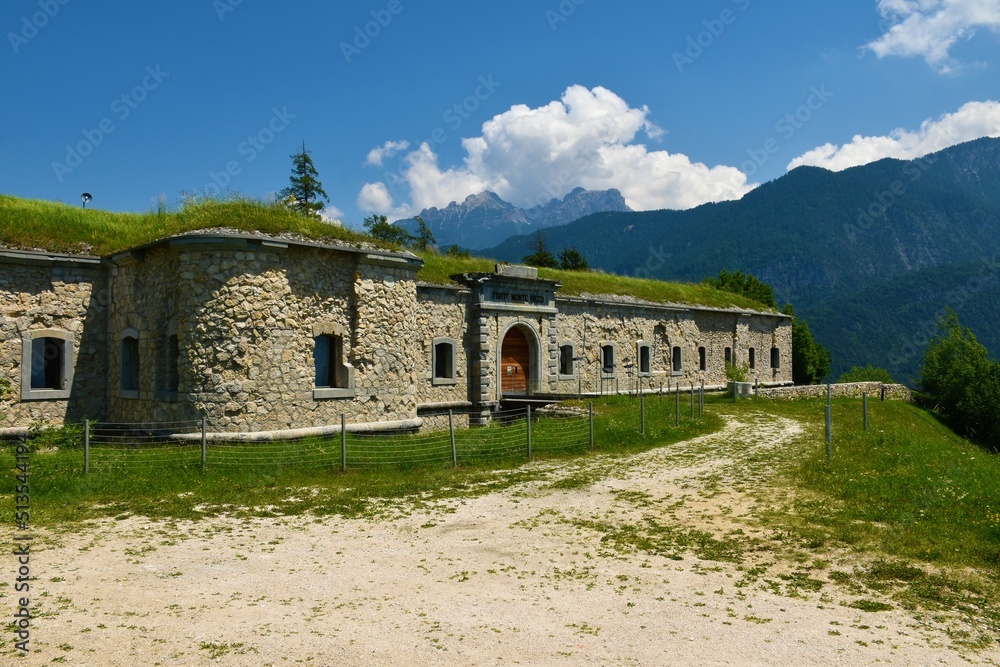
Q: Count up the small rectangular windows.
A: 13